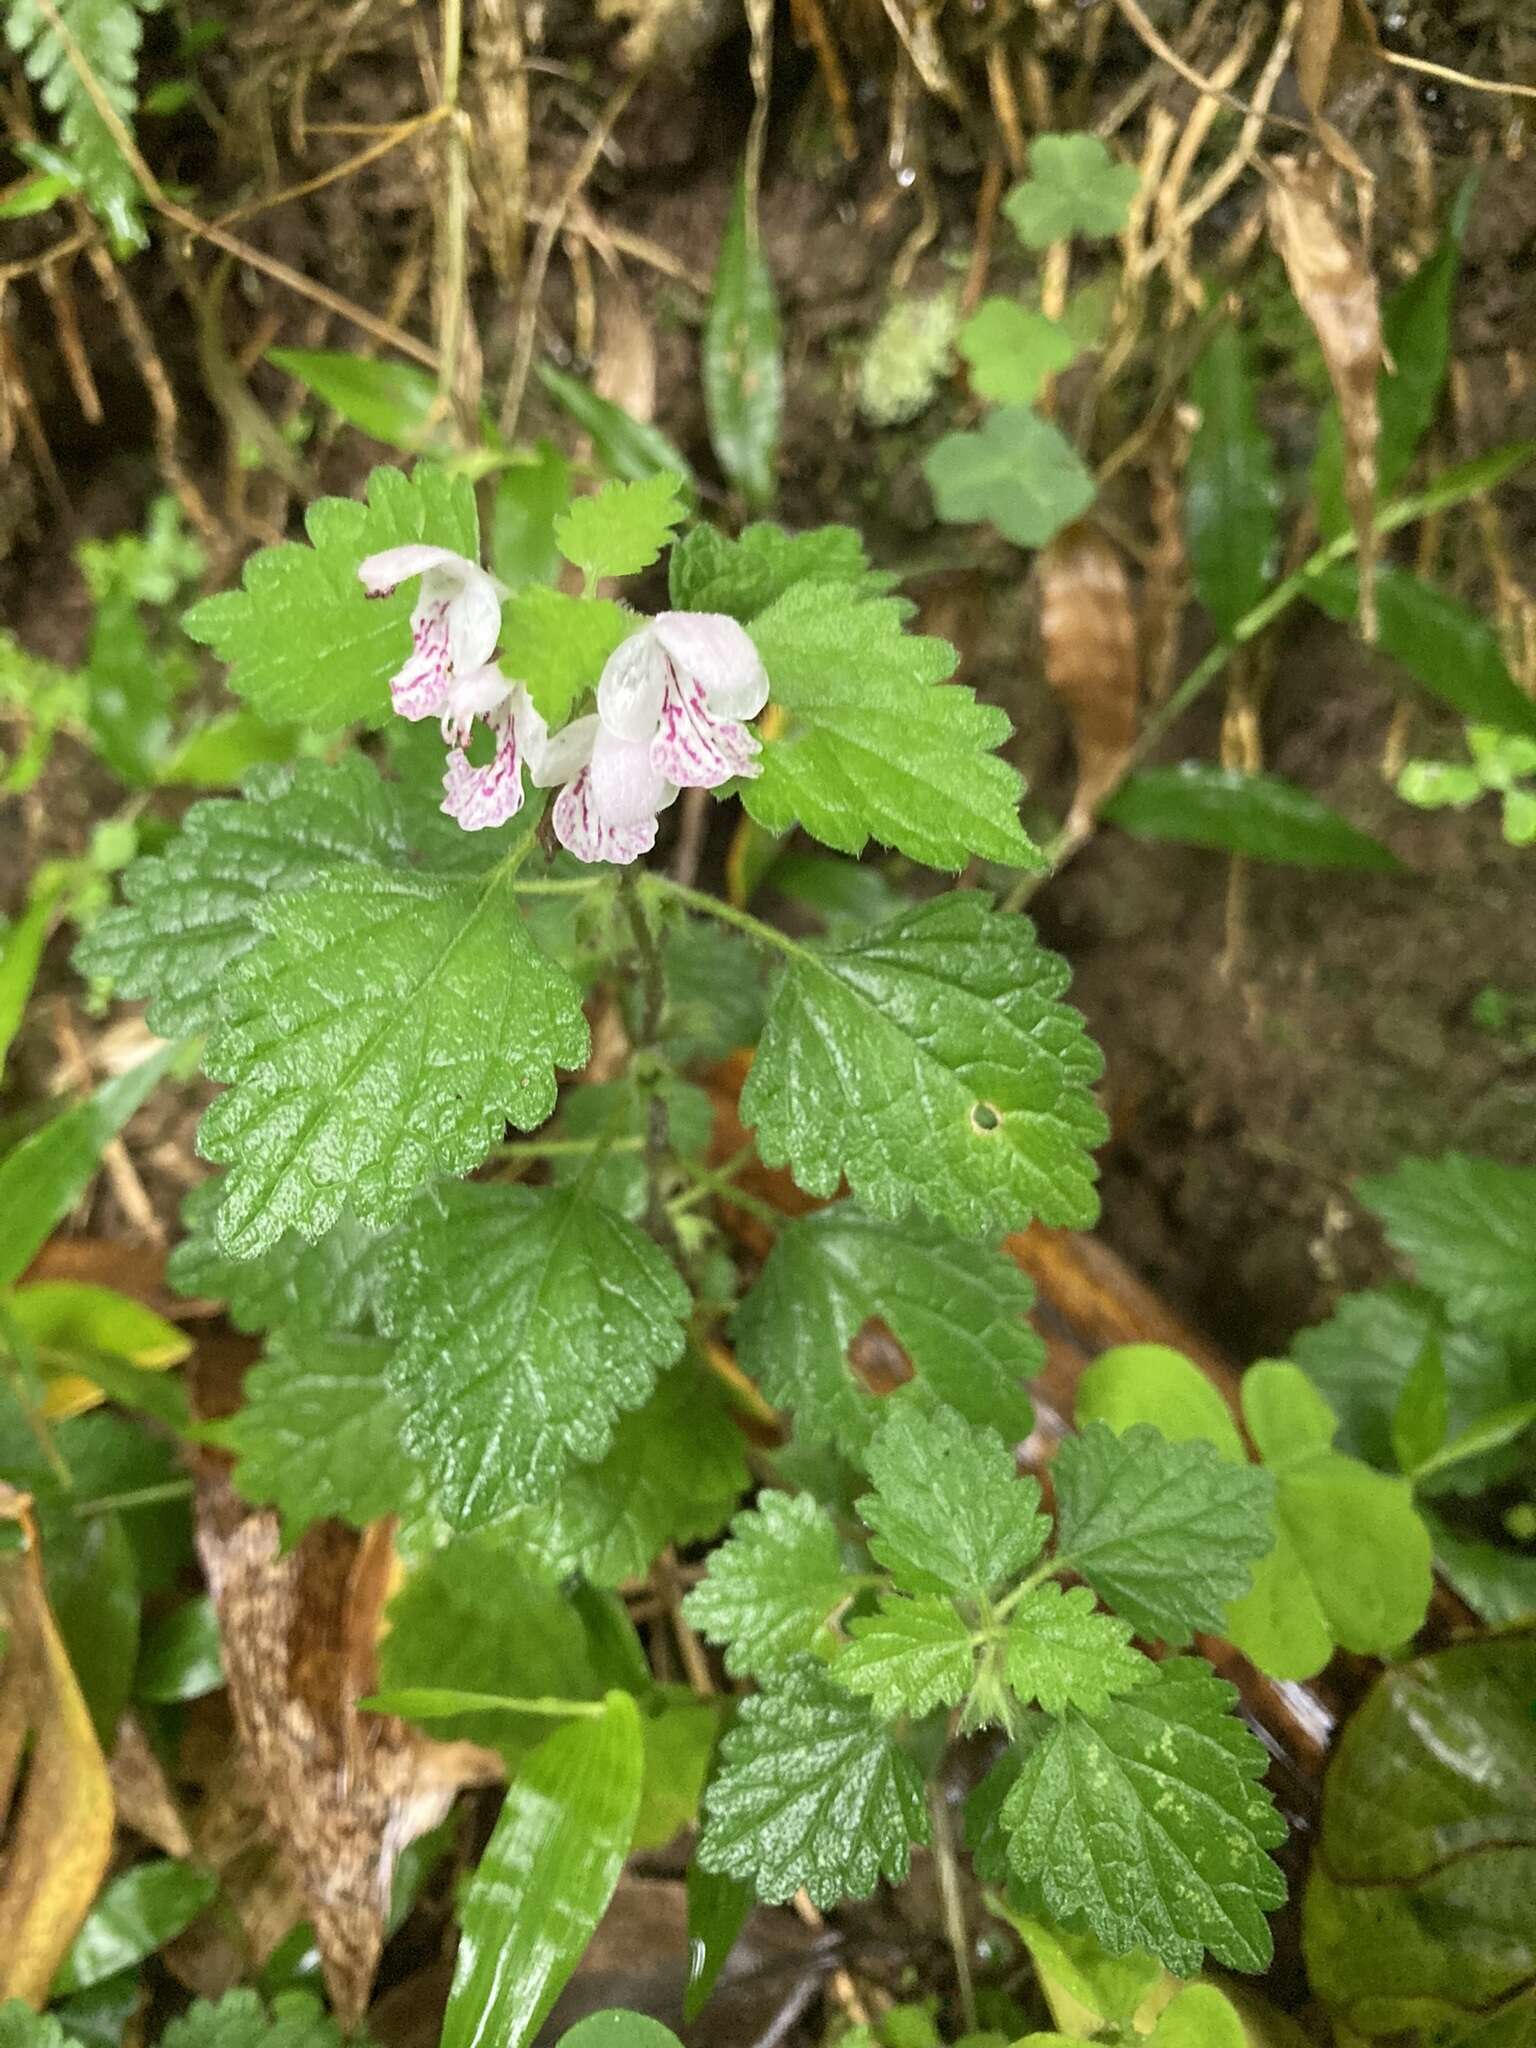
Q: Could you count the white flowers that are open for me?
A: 4